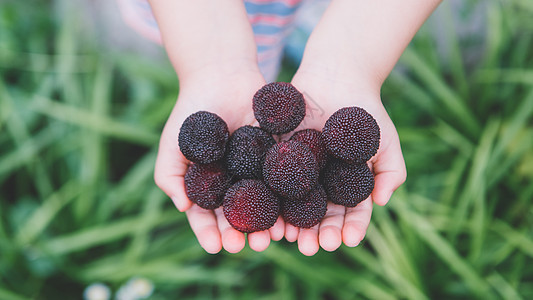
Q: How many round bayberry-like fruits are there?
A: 10